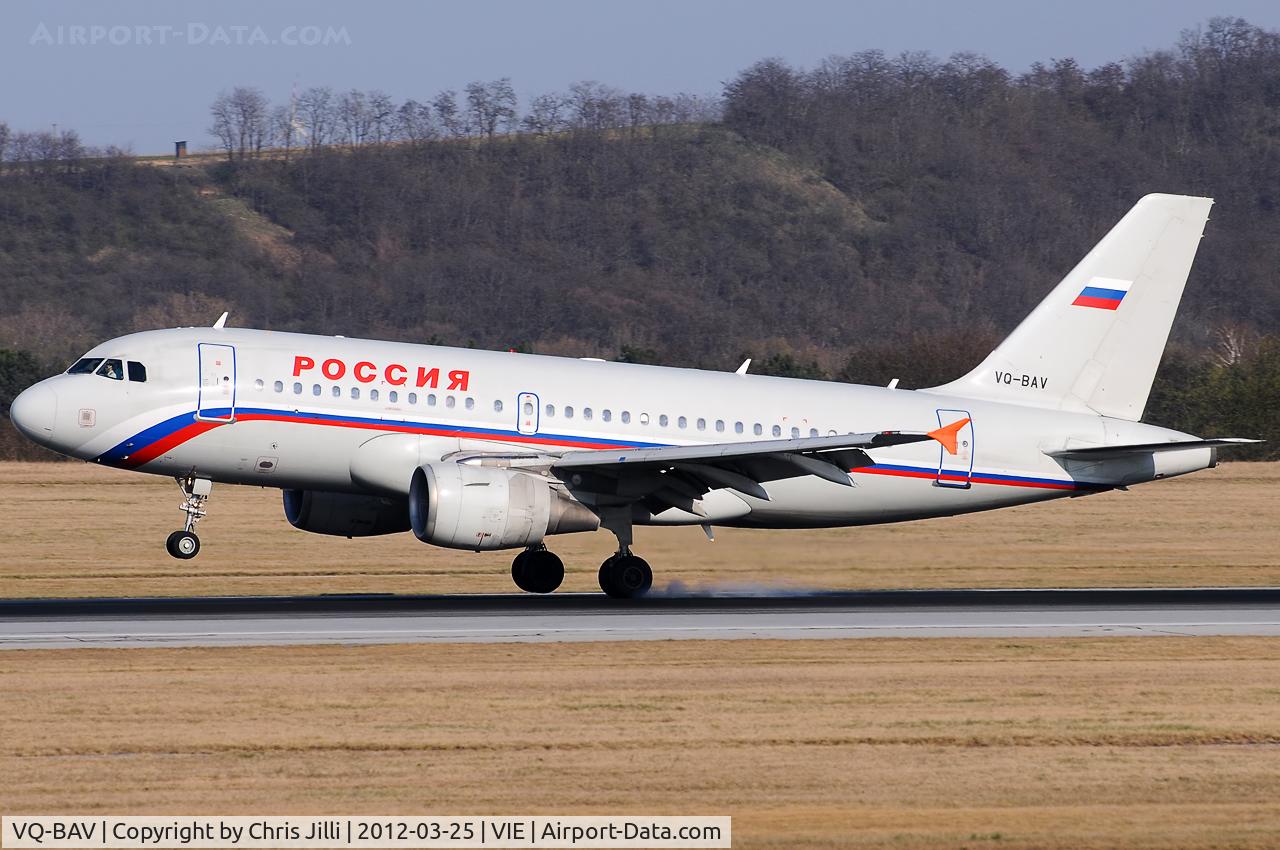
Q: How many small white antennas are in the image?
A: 3